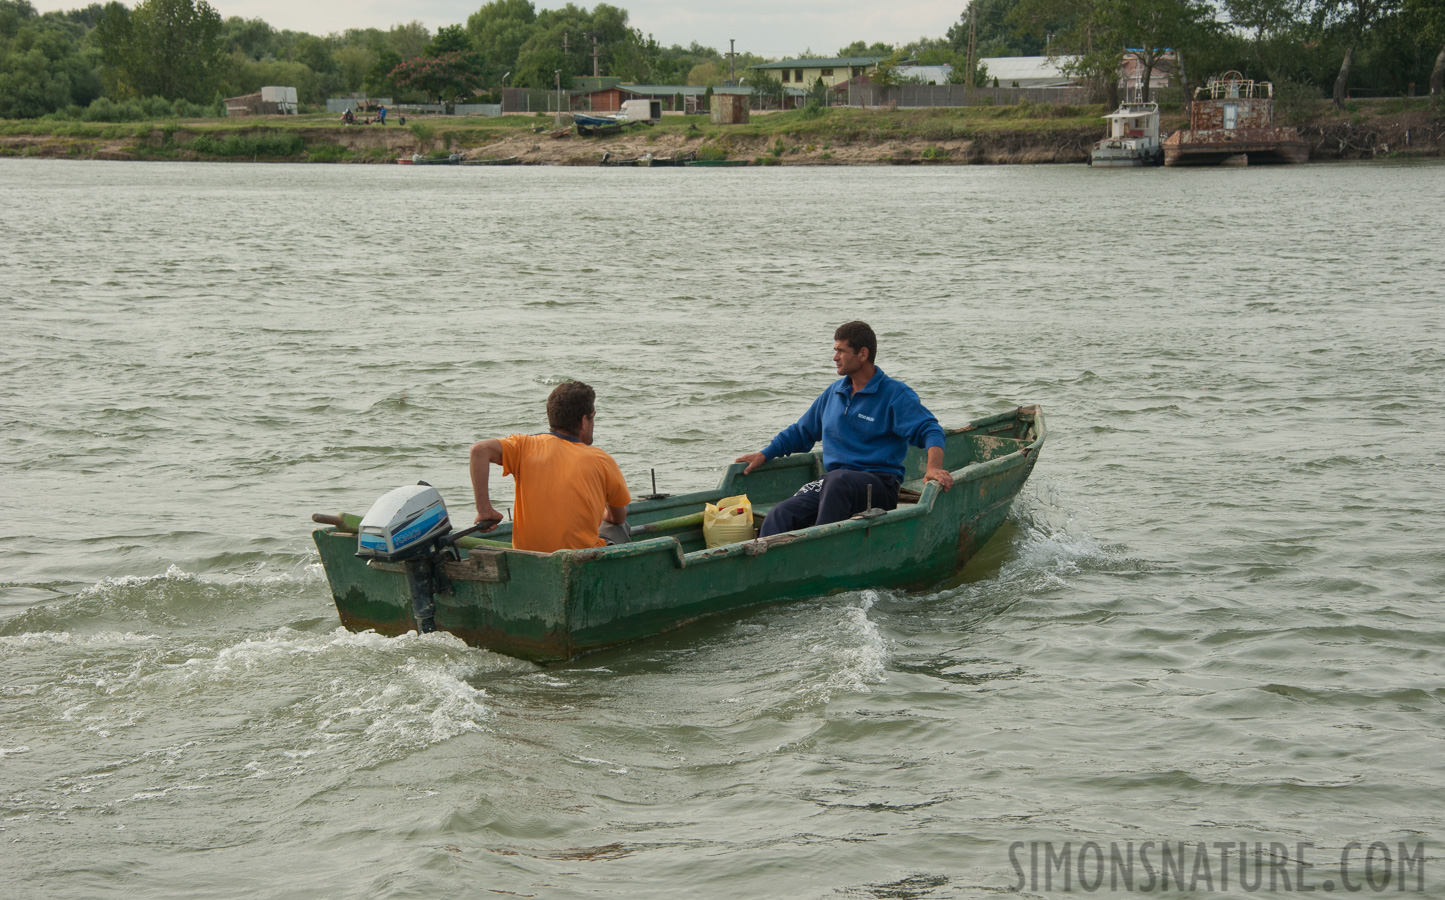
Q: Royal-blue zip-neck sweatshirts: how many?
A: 1